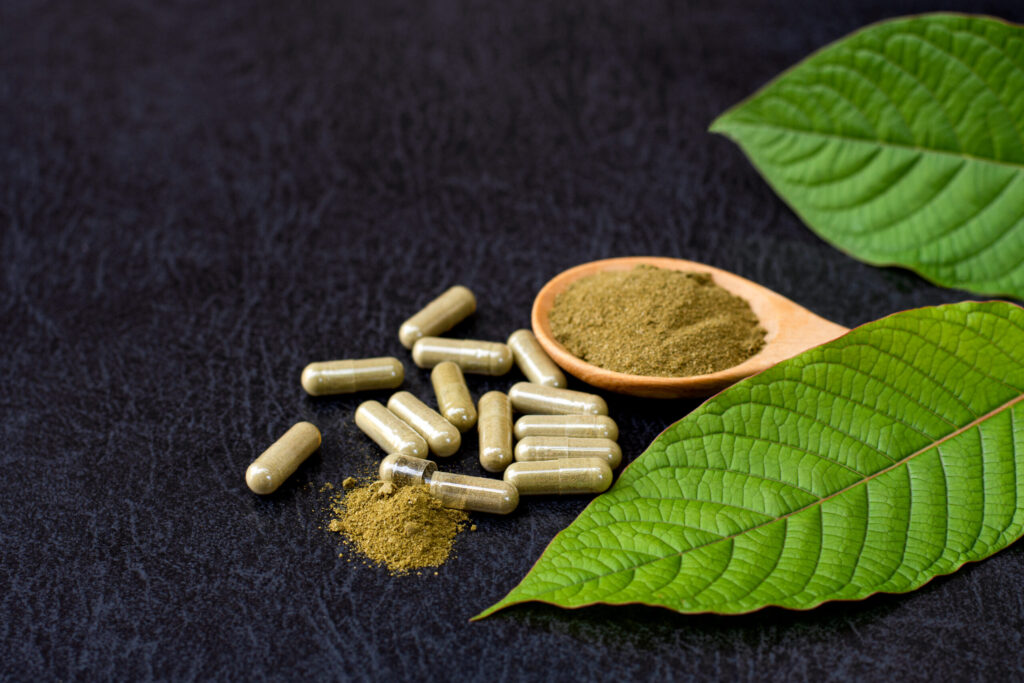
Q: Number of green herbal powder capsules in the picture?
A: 14